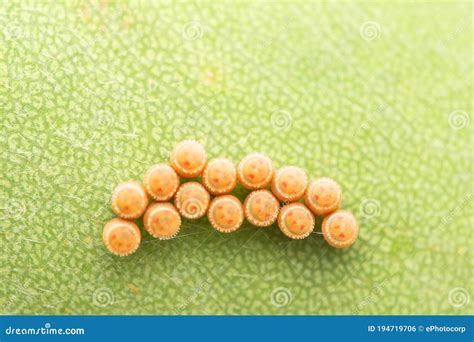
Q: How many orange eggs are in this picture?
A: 14